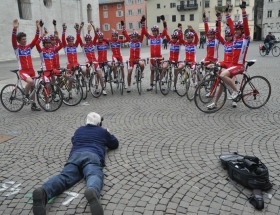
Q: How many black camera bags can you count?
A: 1